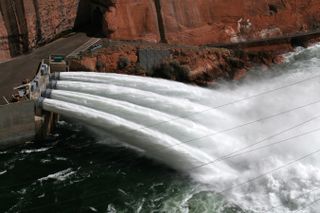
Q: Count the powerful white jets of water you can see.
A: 4